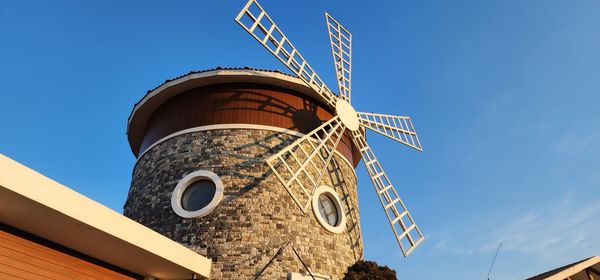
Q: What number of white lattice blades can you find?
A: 5